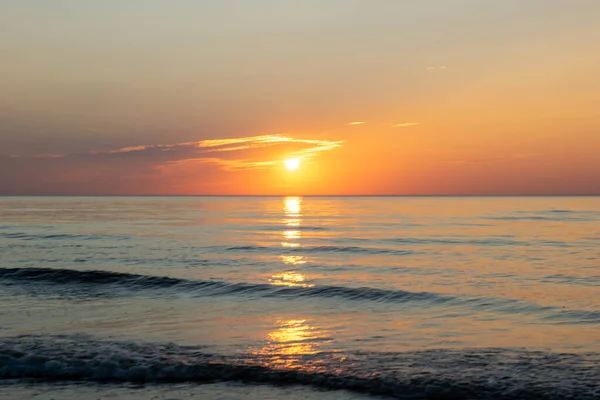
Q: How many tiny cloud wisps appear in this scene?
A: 3